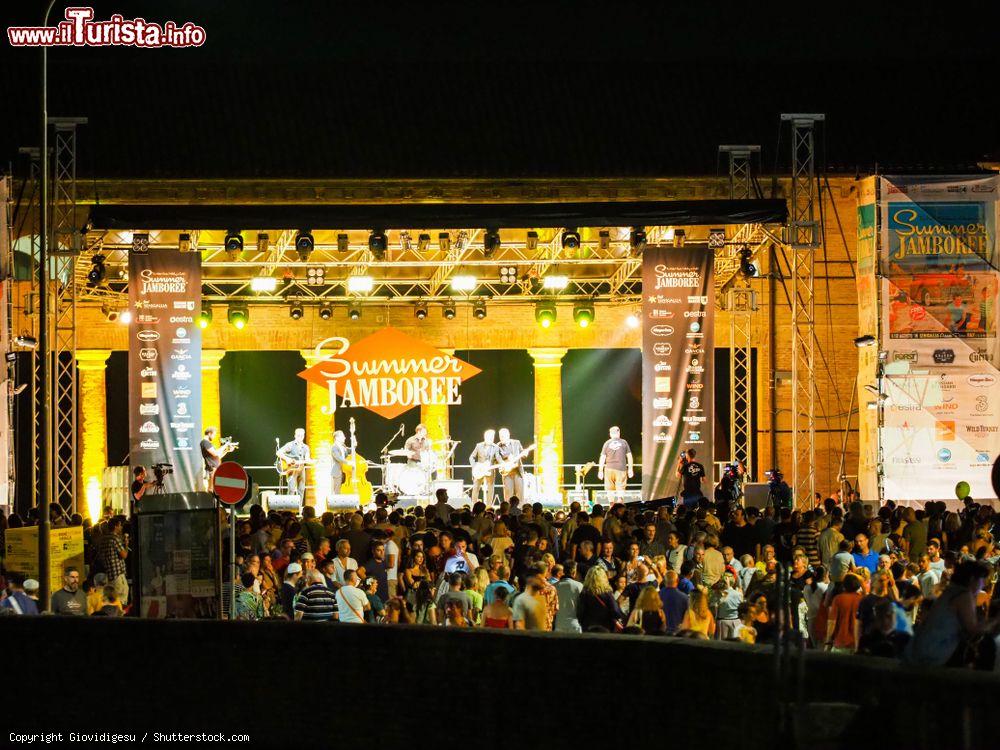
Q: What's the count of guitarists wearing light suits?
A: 2